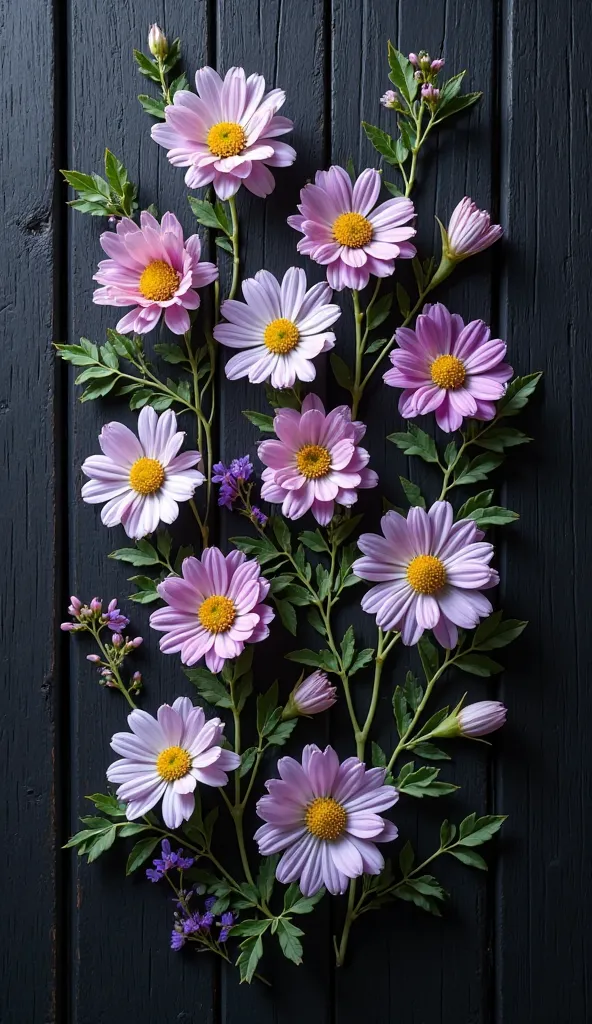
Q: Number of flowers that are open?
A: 11